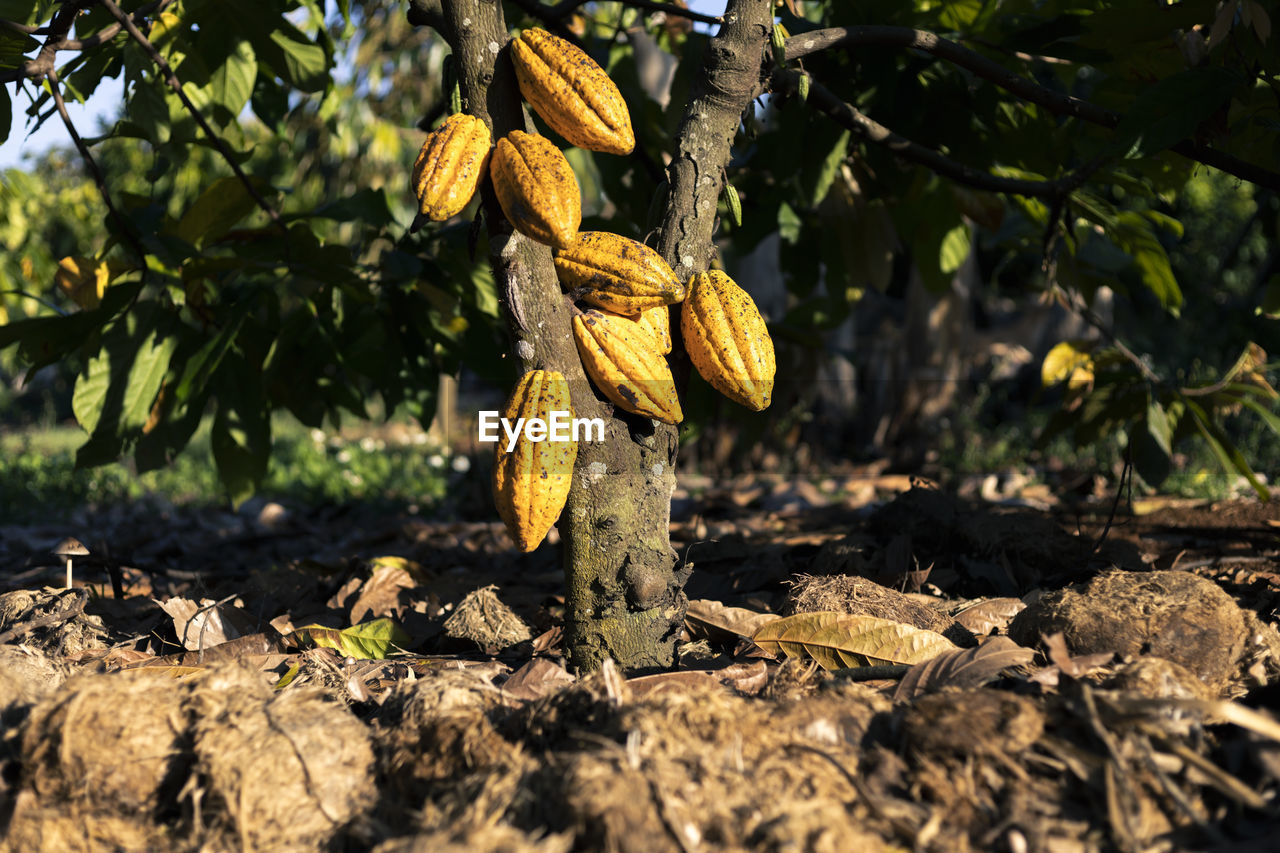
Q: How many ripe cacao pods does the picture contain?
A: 8